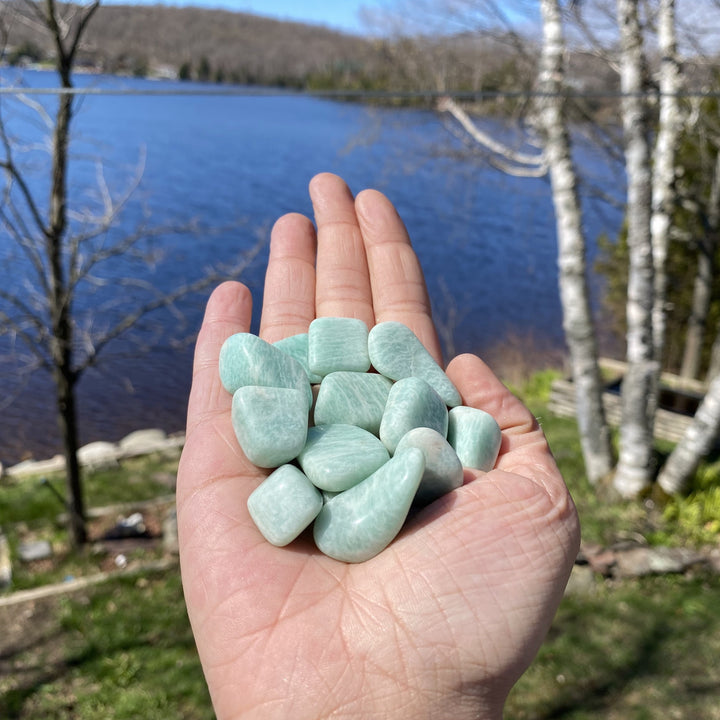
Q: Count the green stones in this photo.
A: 12